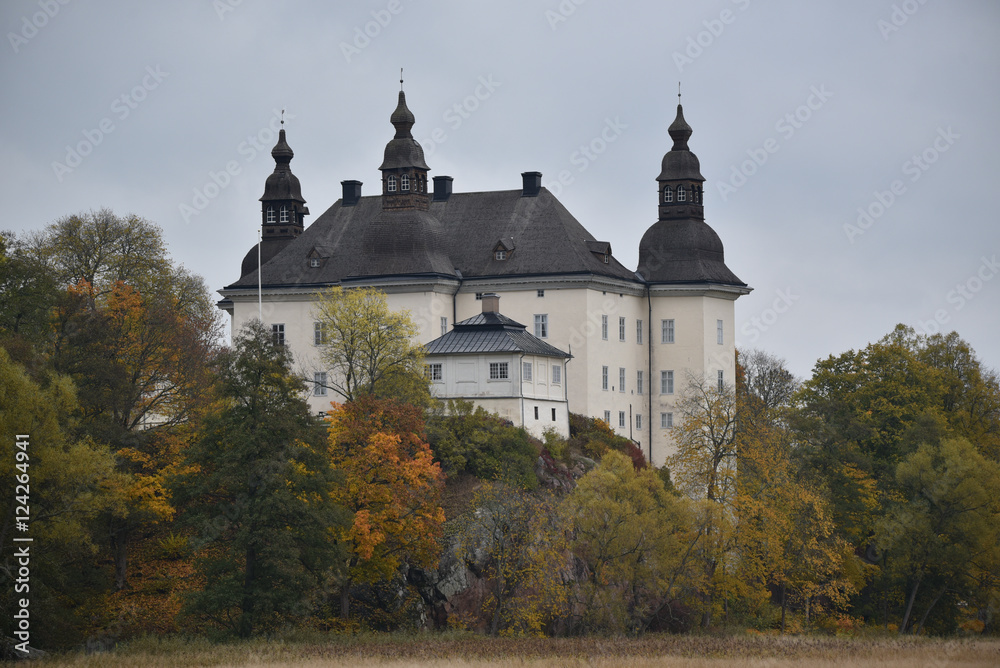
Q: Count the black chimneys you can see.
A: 3